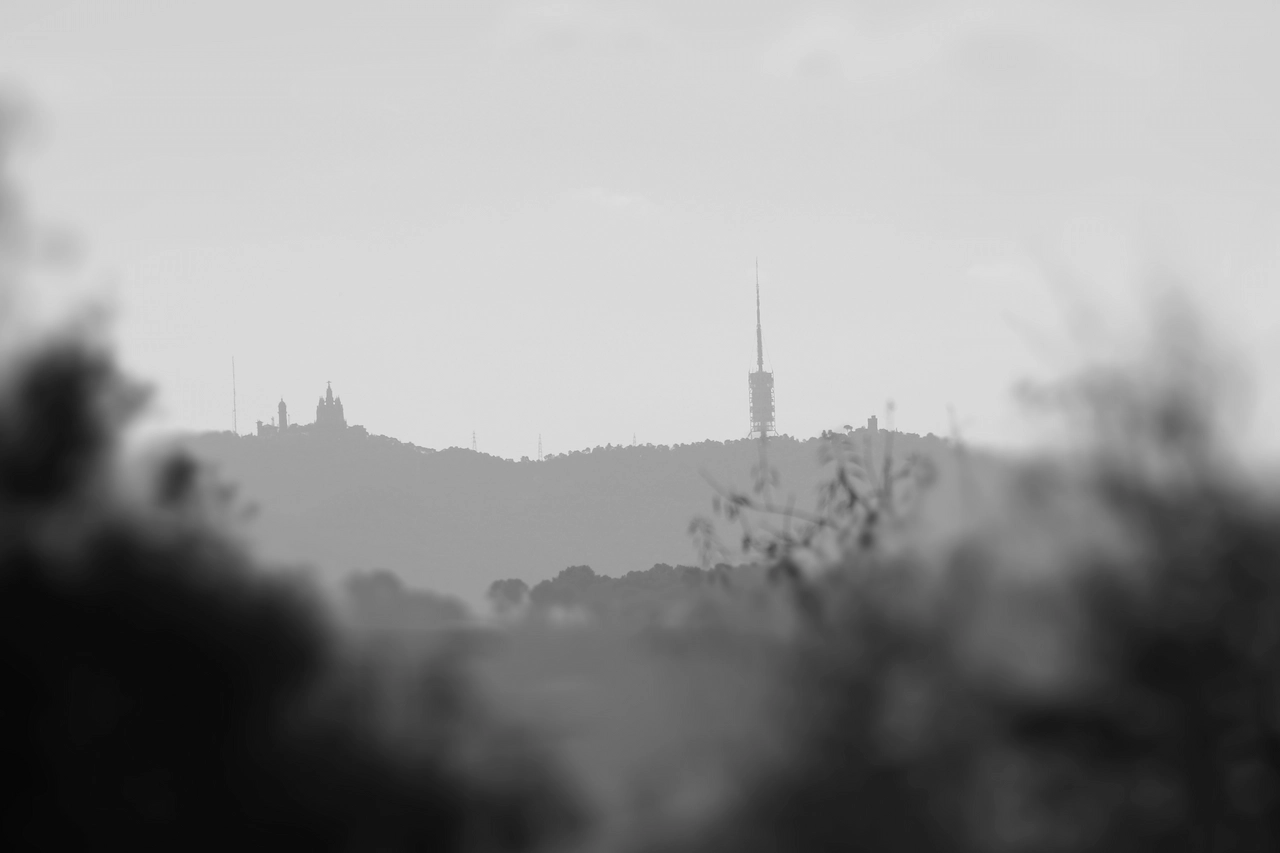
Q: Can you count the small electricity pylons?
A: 3